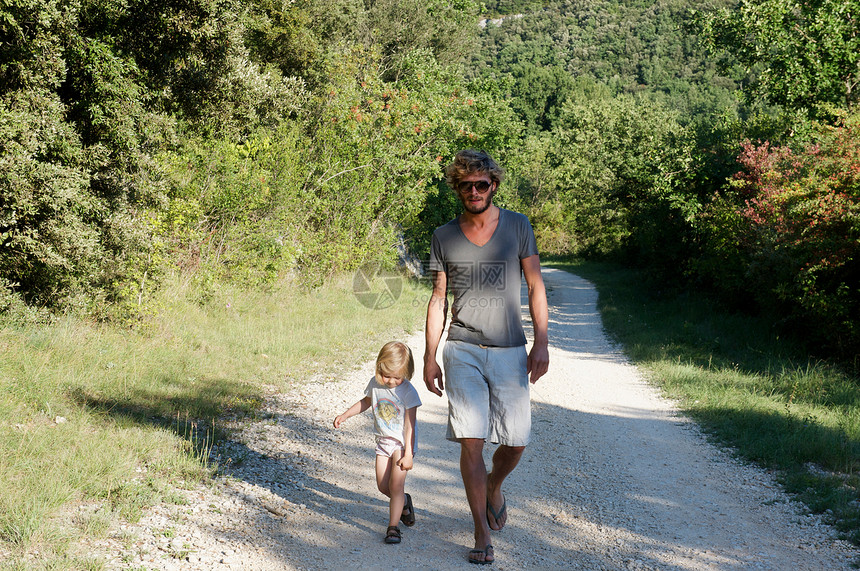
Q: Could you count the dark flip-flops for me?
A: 2